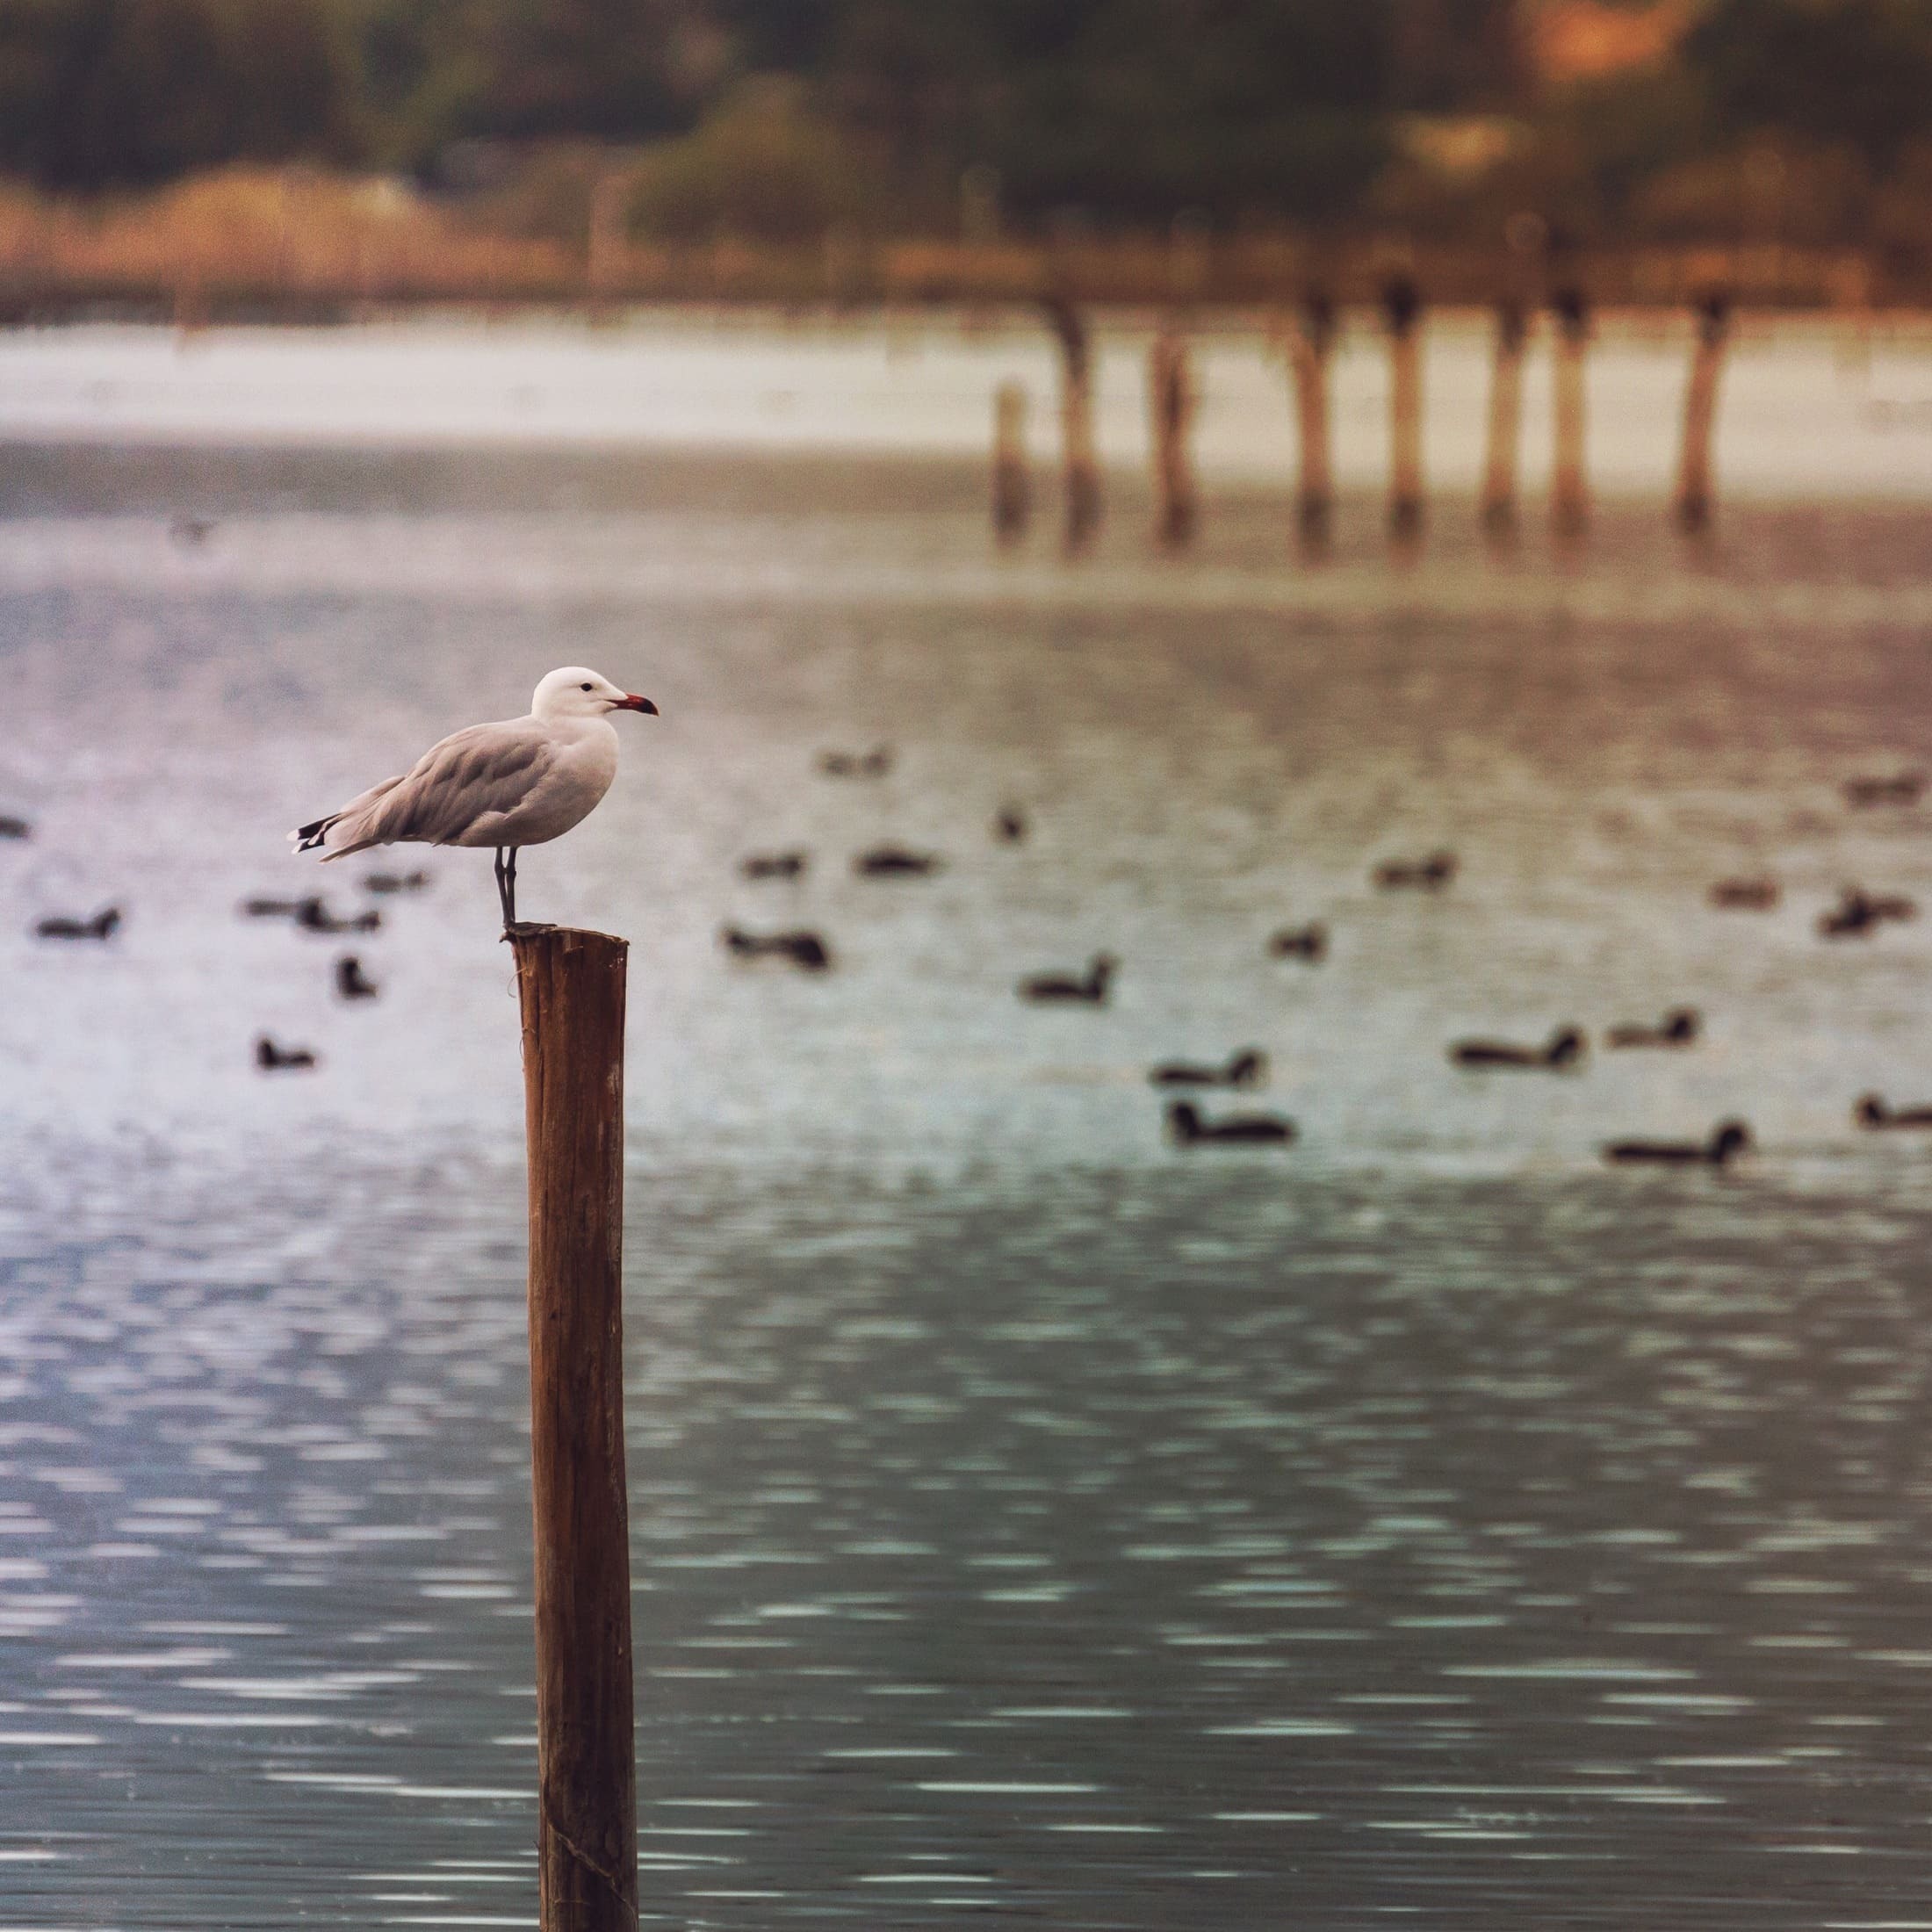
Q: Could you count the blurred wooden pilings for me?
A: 8